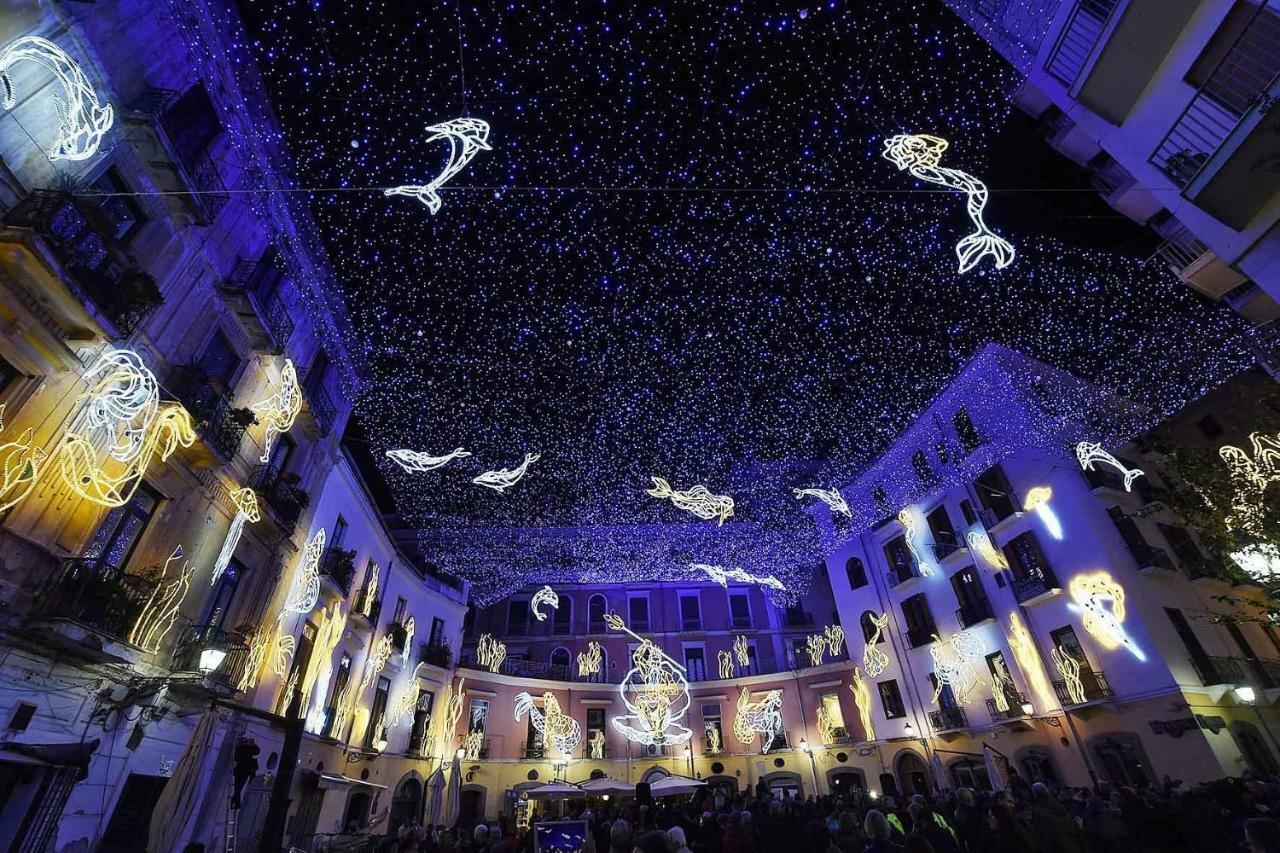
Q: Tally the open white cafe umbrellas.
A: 3